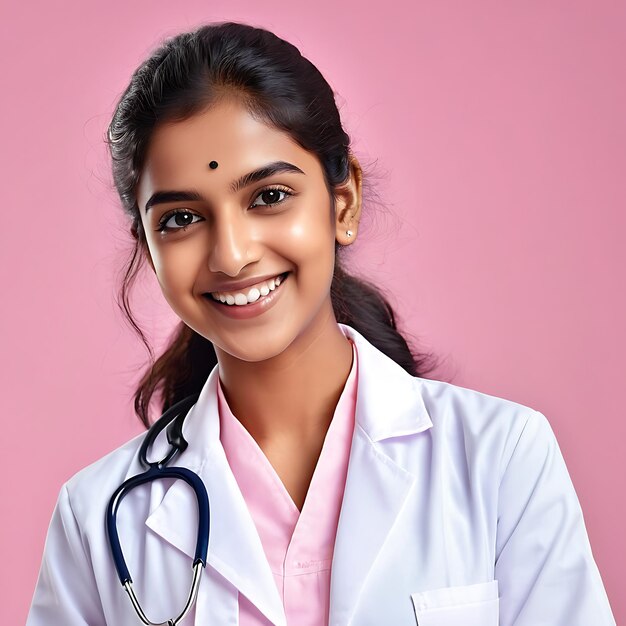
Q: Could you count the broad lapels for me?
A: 2